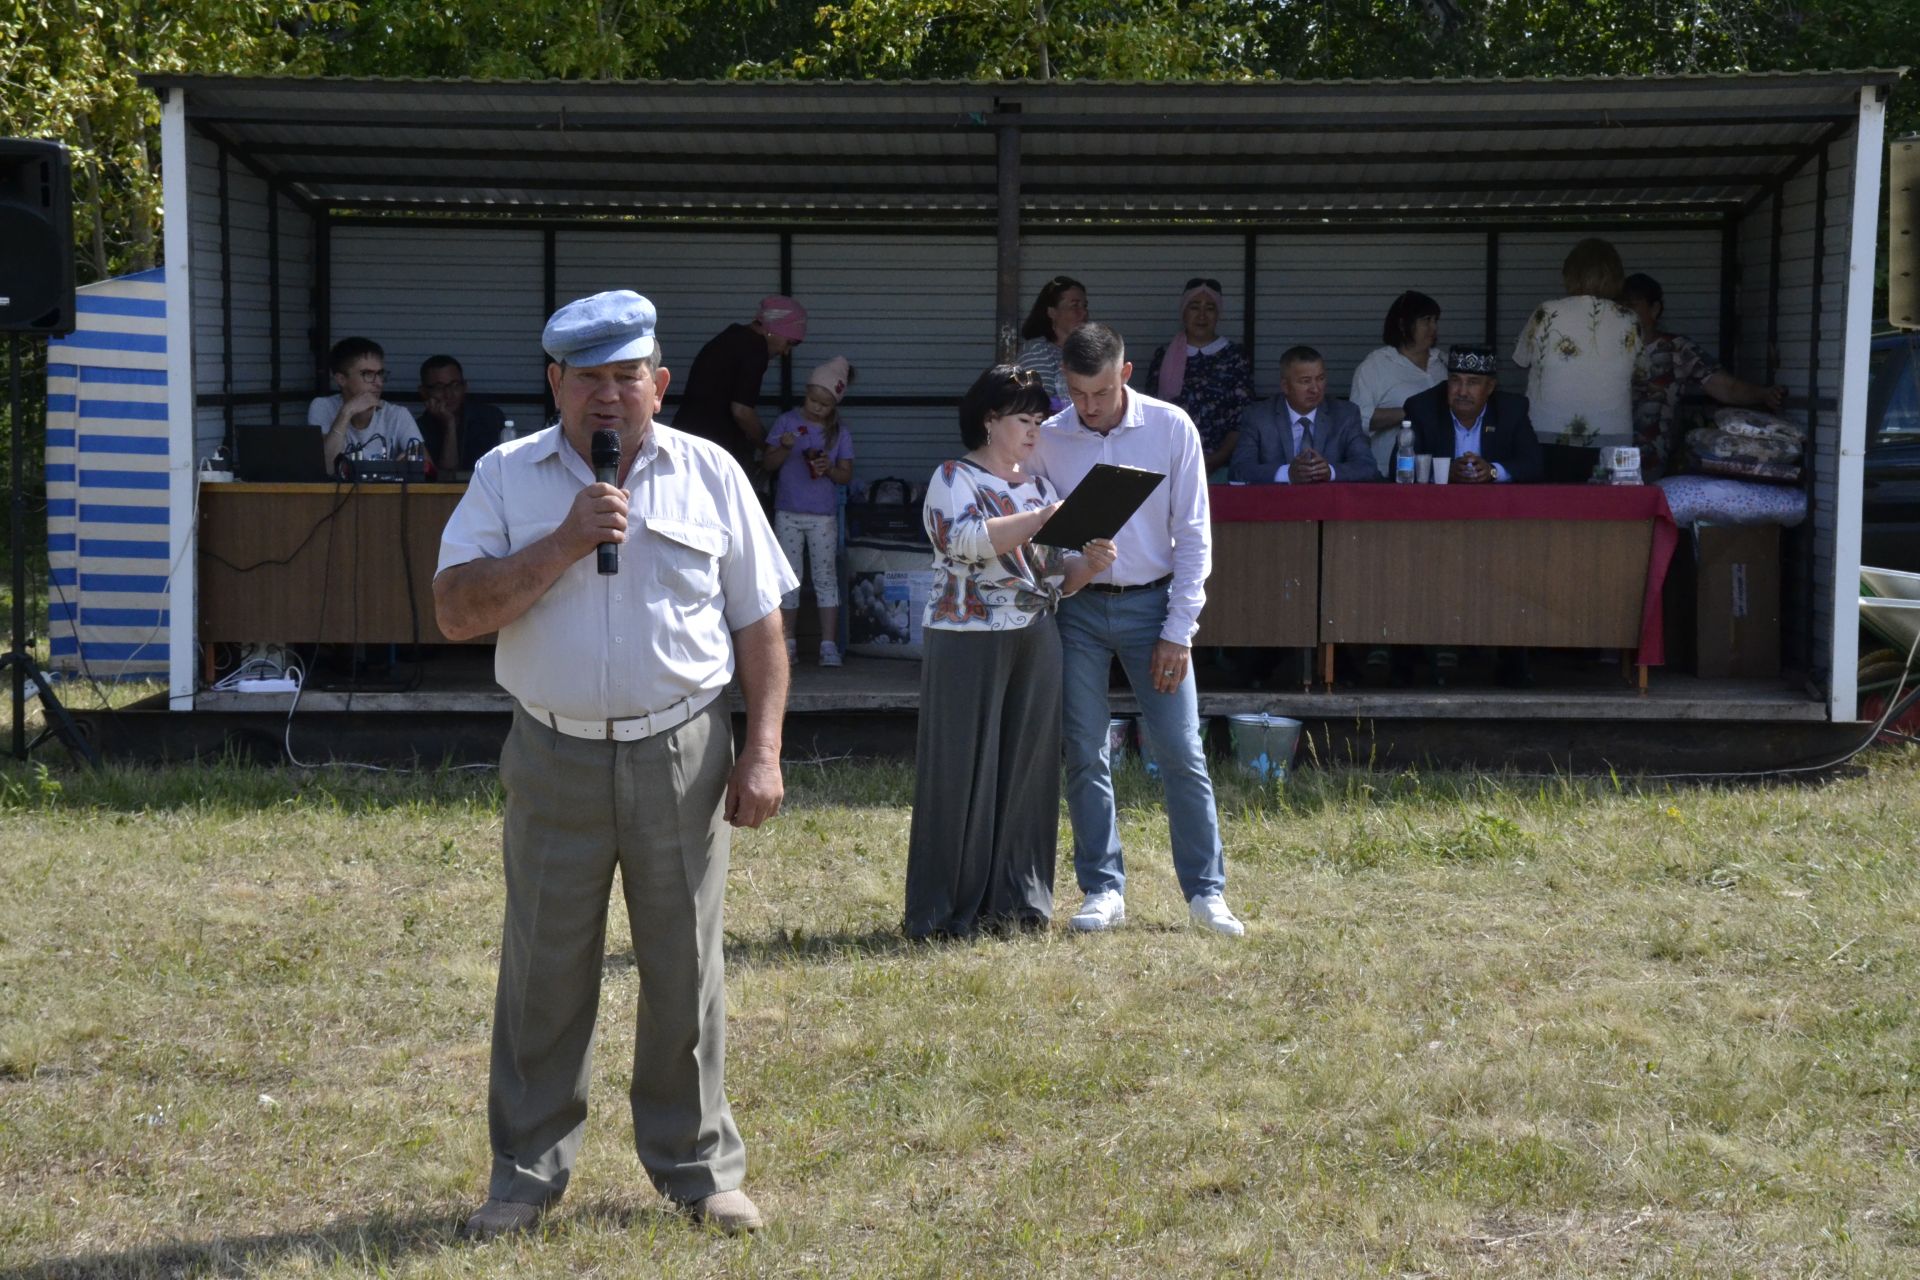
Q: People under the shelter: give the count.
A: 11